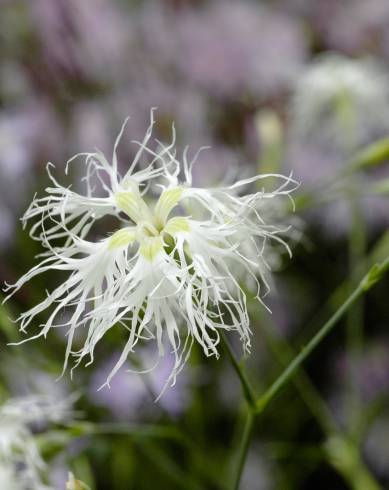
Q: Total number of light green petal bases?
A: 5